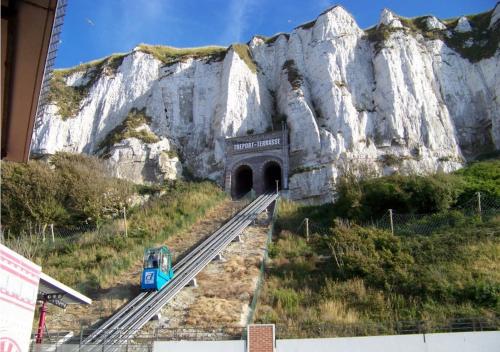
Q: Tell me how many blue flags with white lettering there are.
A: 0